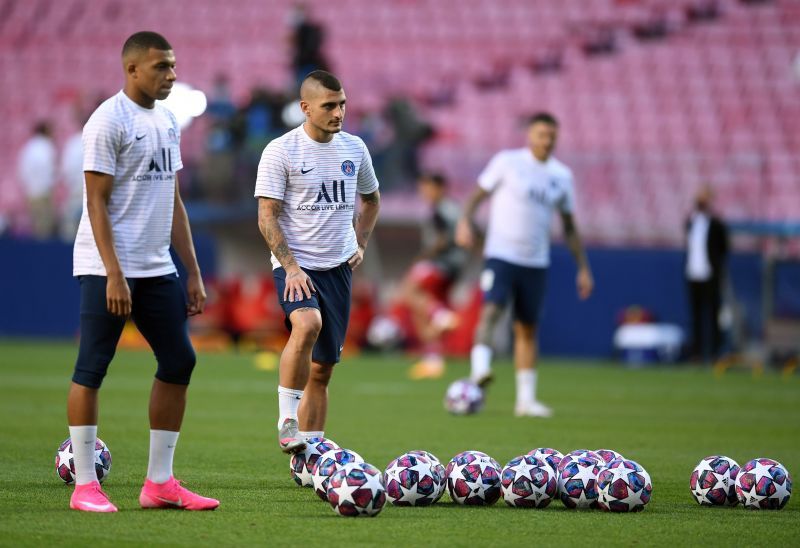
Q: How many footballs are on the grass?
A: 15